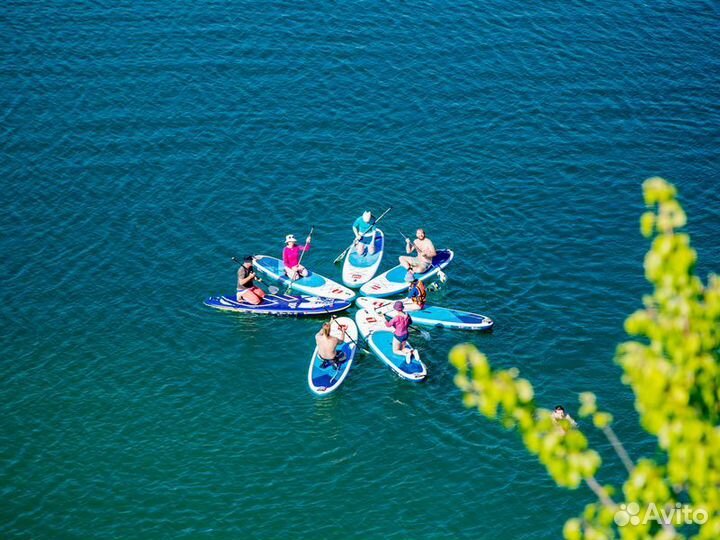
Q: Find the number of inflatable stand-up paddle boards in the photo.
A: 7